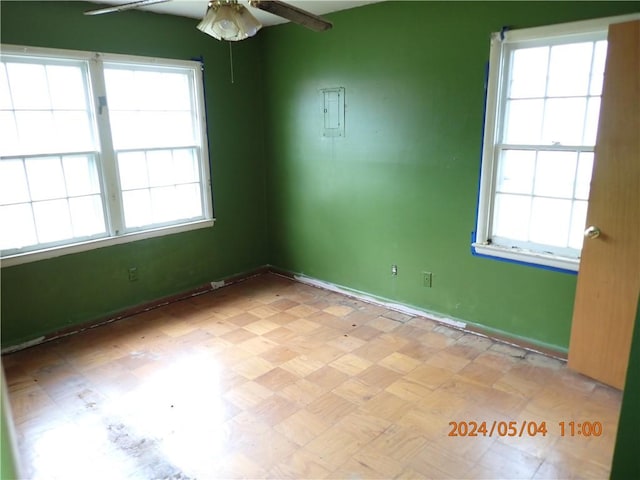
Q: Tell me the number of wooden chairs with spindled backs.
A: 0